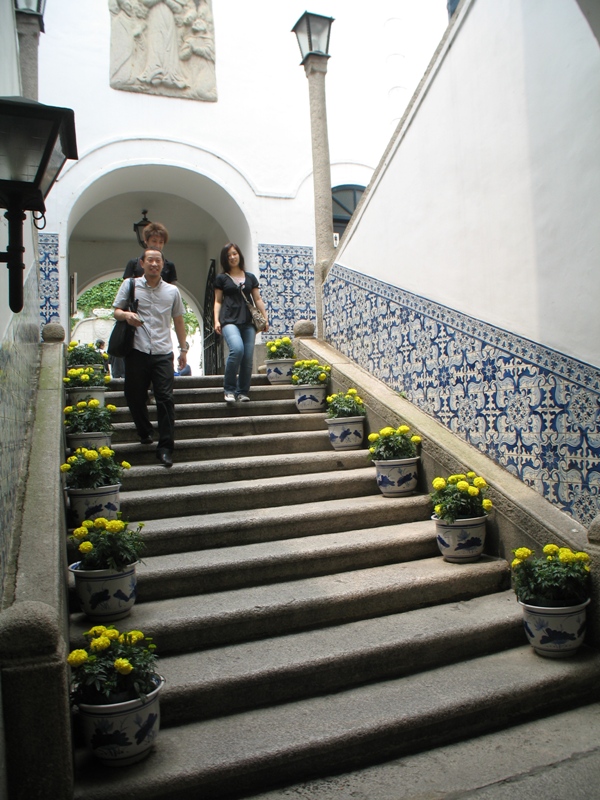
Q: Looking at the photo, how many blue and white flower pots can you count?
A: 12